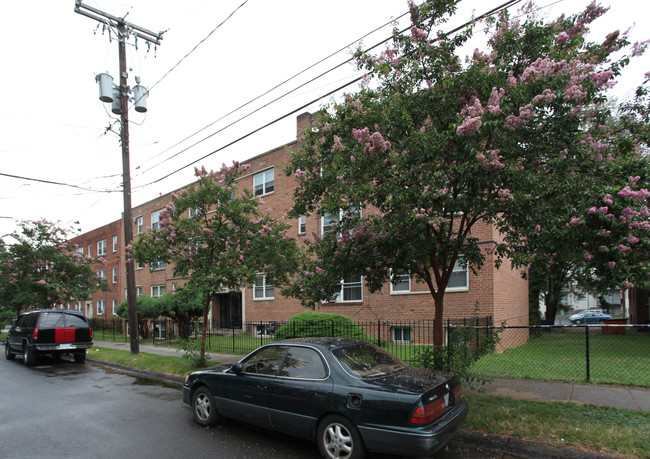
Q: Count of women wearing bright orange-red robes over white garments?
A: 0